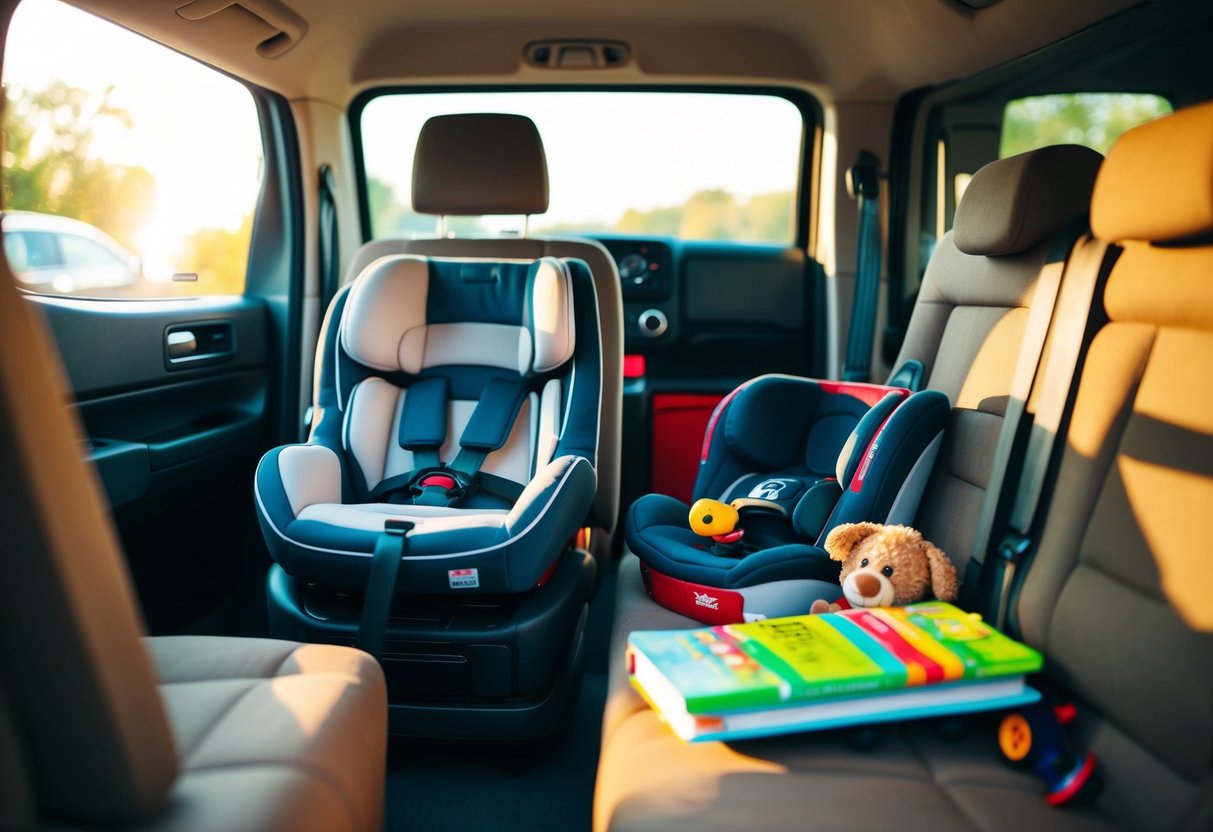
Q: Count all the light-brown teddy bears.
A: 1